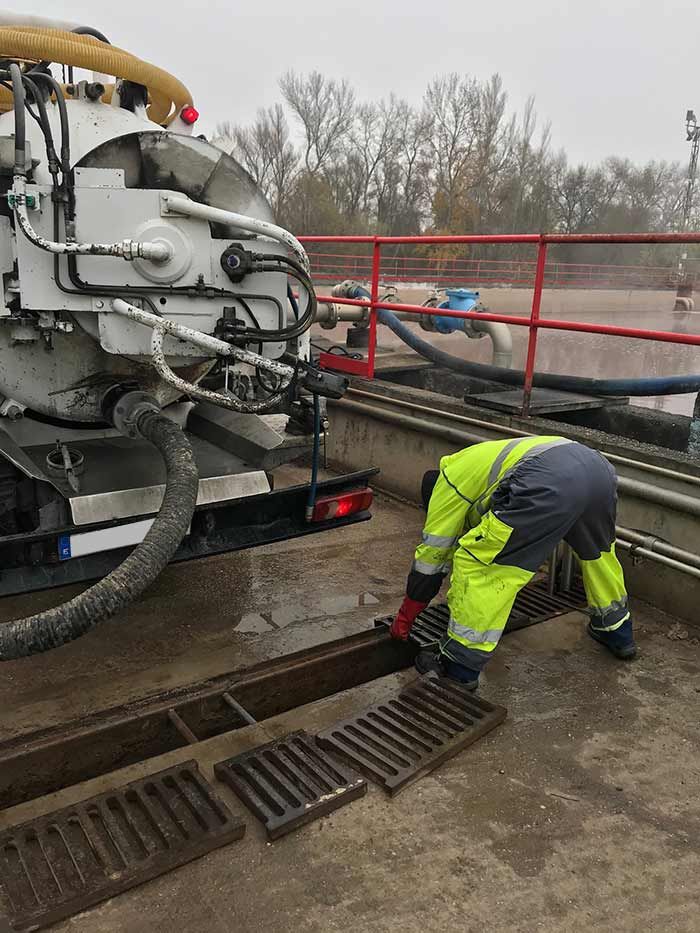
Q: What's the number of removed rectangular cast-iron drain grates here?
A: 3